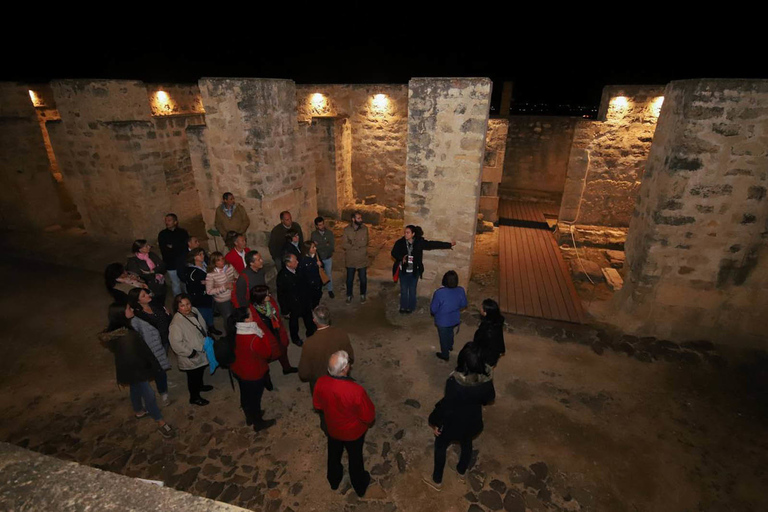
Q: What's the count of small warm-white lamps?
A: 6